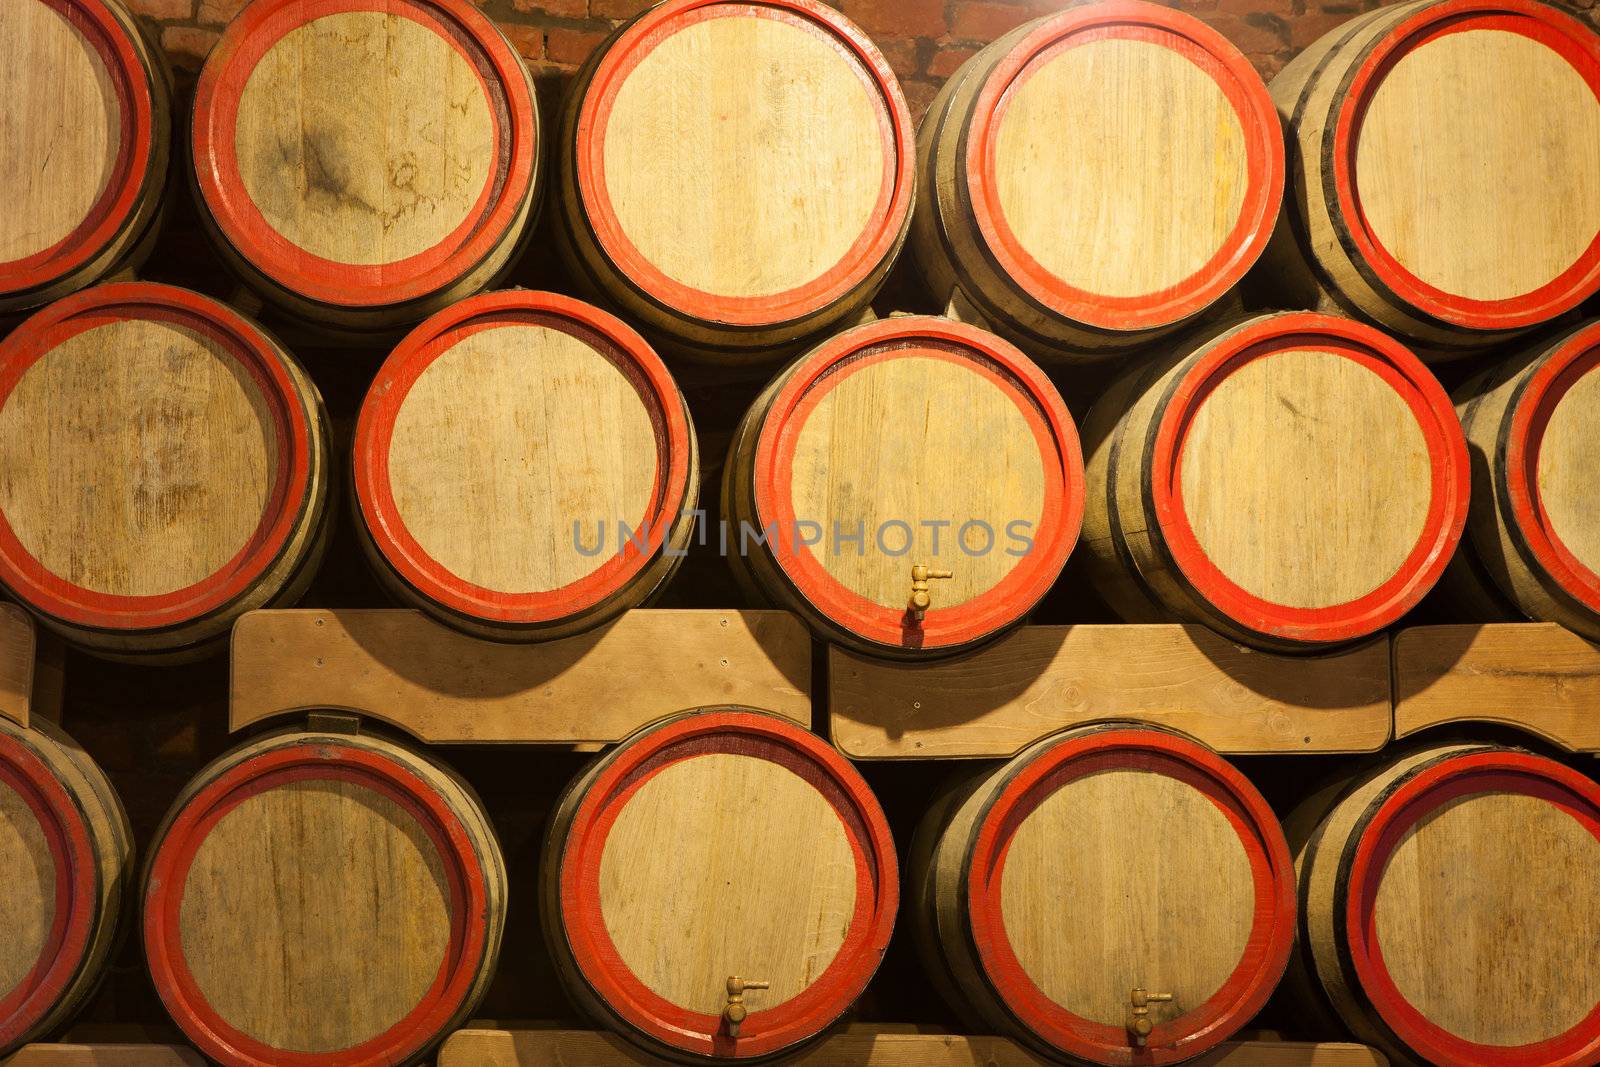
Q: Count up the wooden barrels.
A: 15